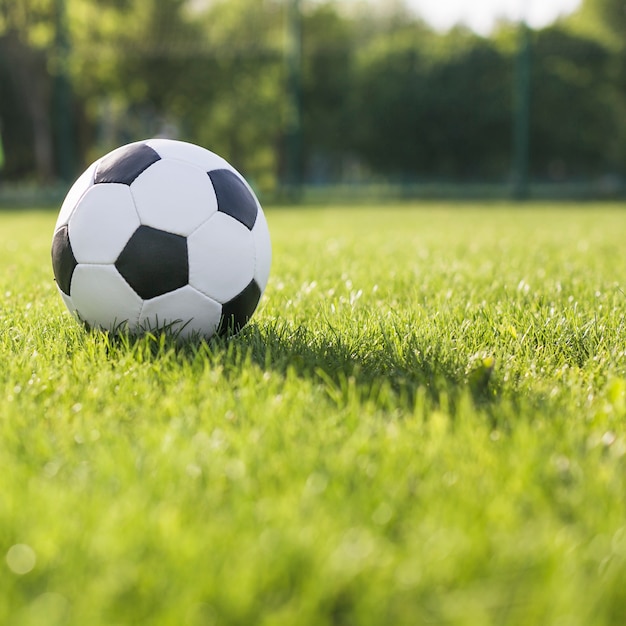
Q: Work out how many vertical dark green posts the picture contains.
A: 3